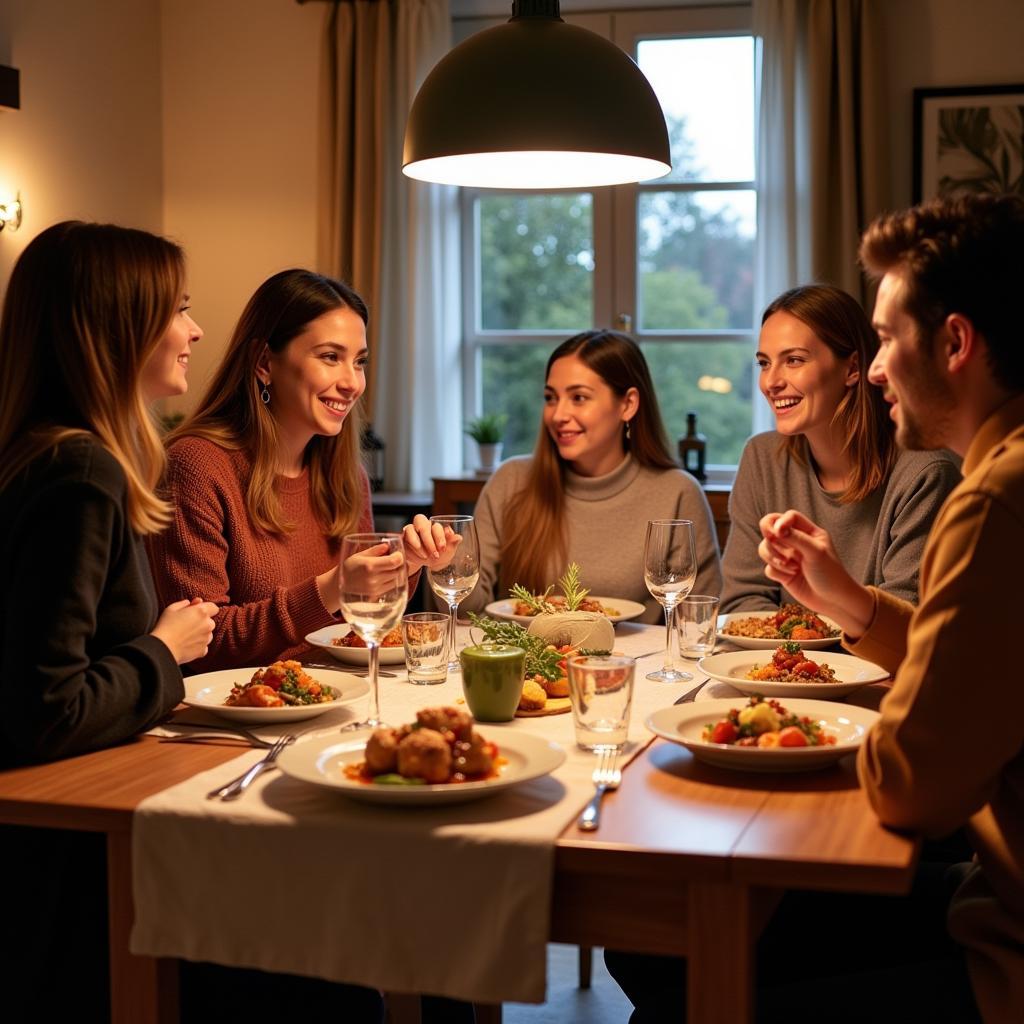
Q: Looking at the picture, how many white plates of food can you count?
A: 7